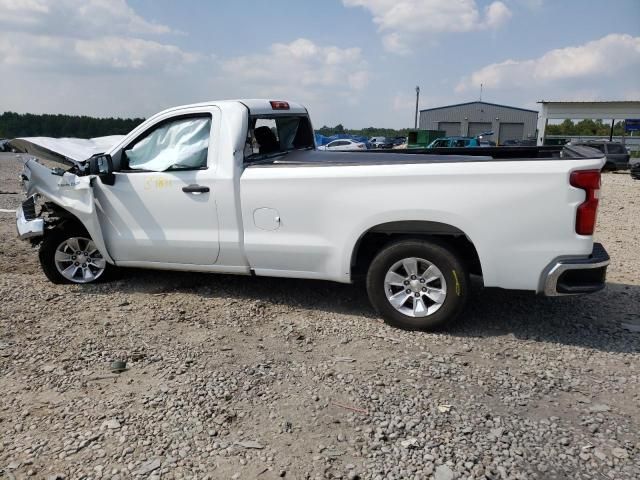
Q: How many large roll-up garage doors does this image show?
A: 3